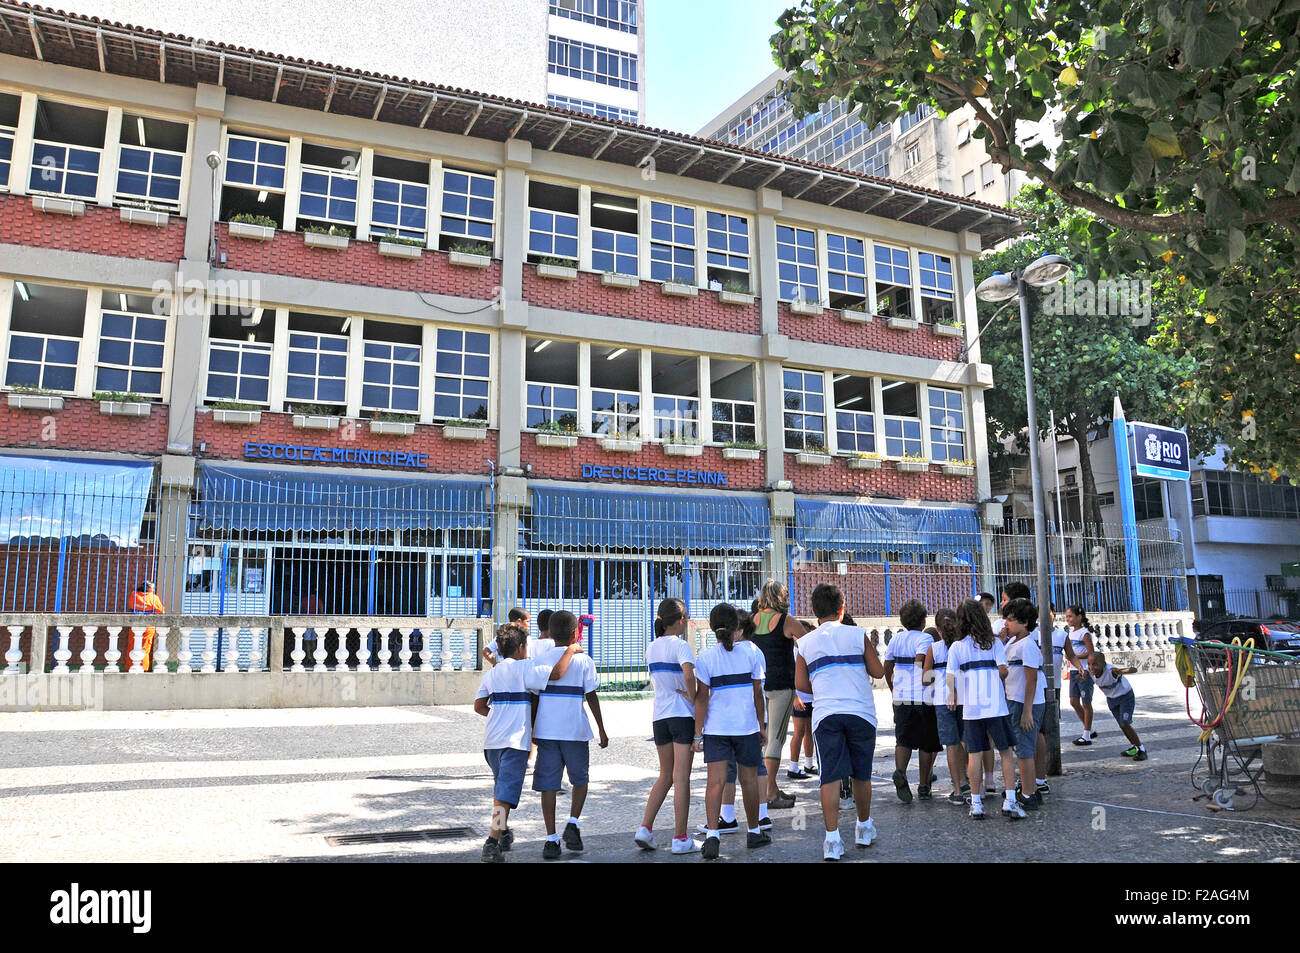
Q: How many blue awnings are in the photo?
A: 4